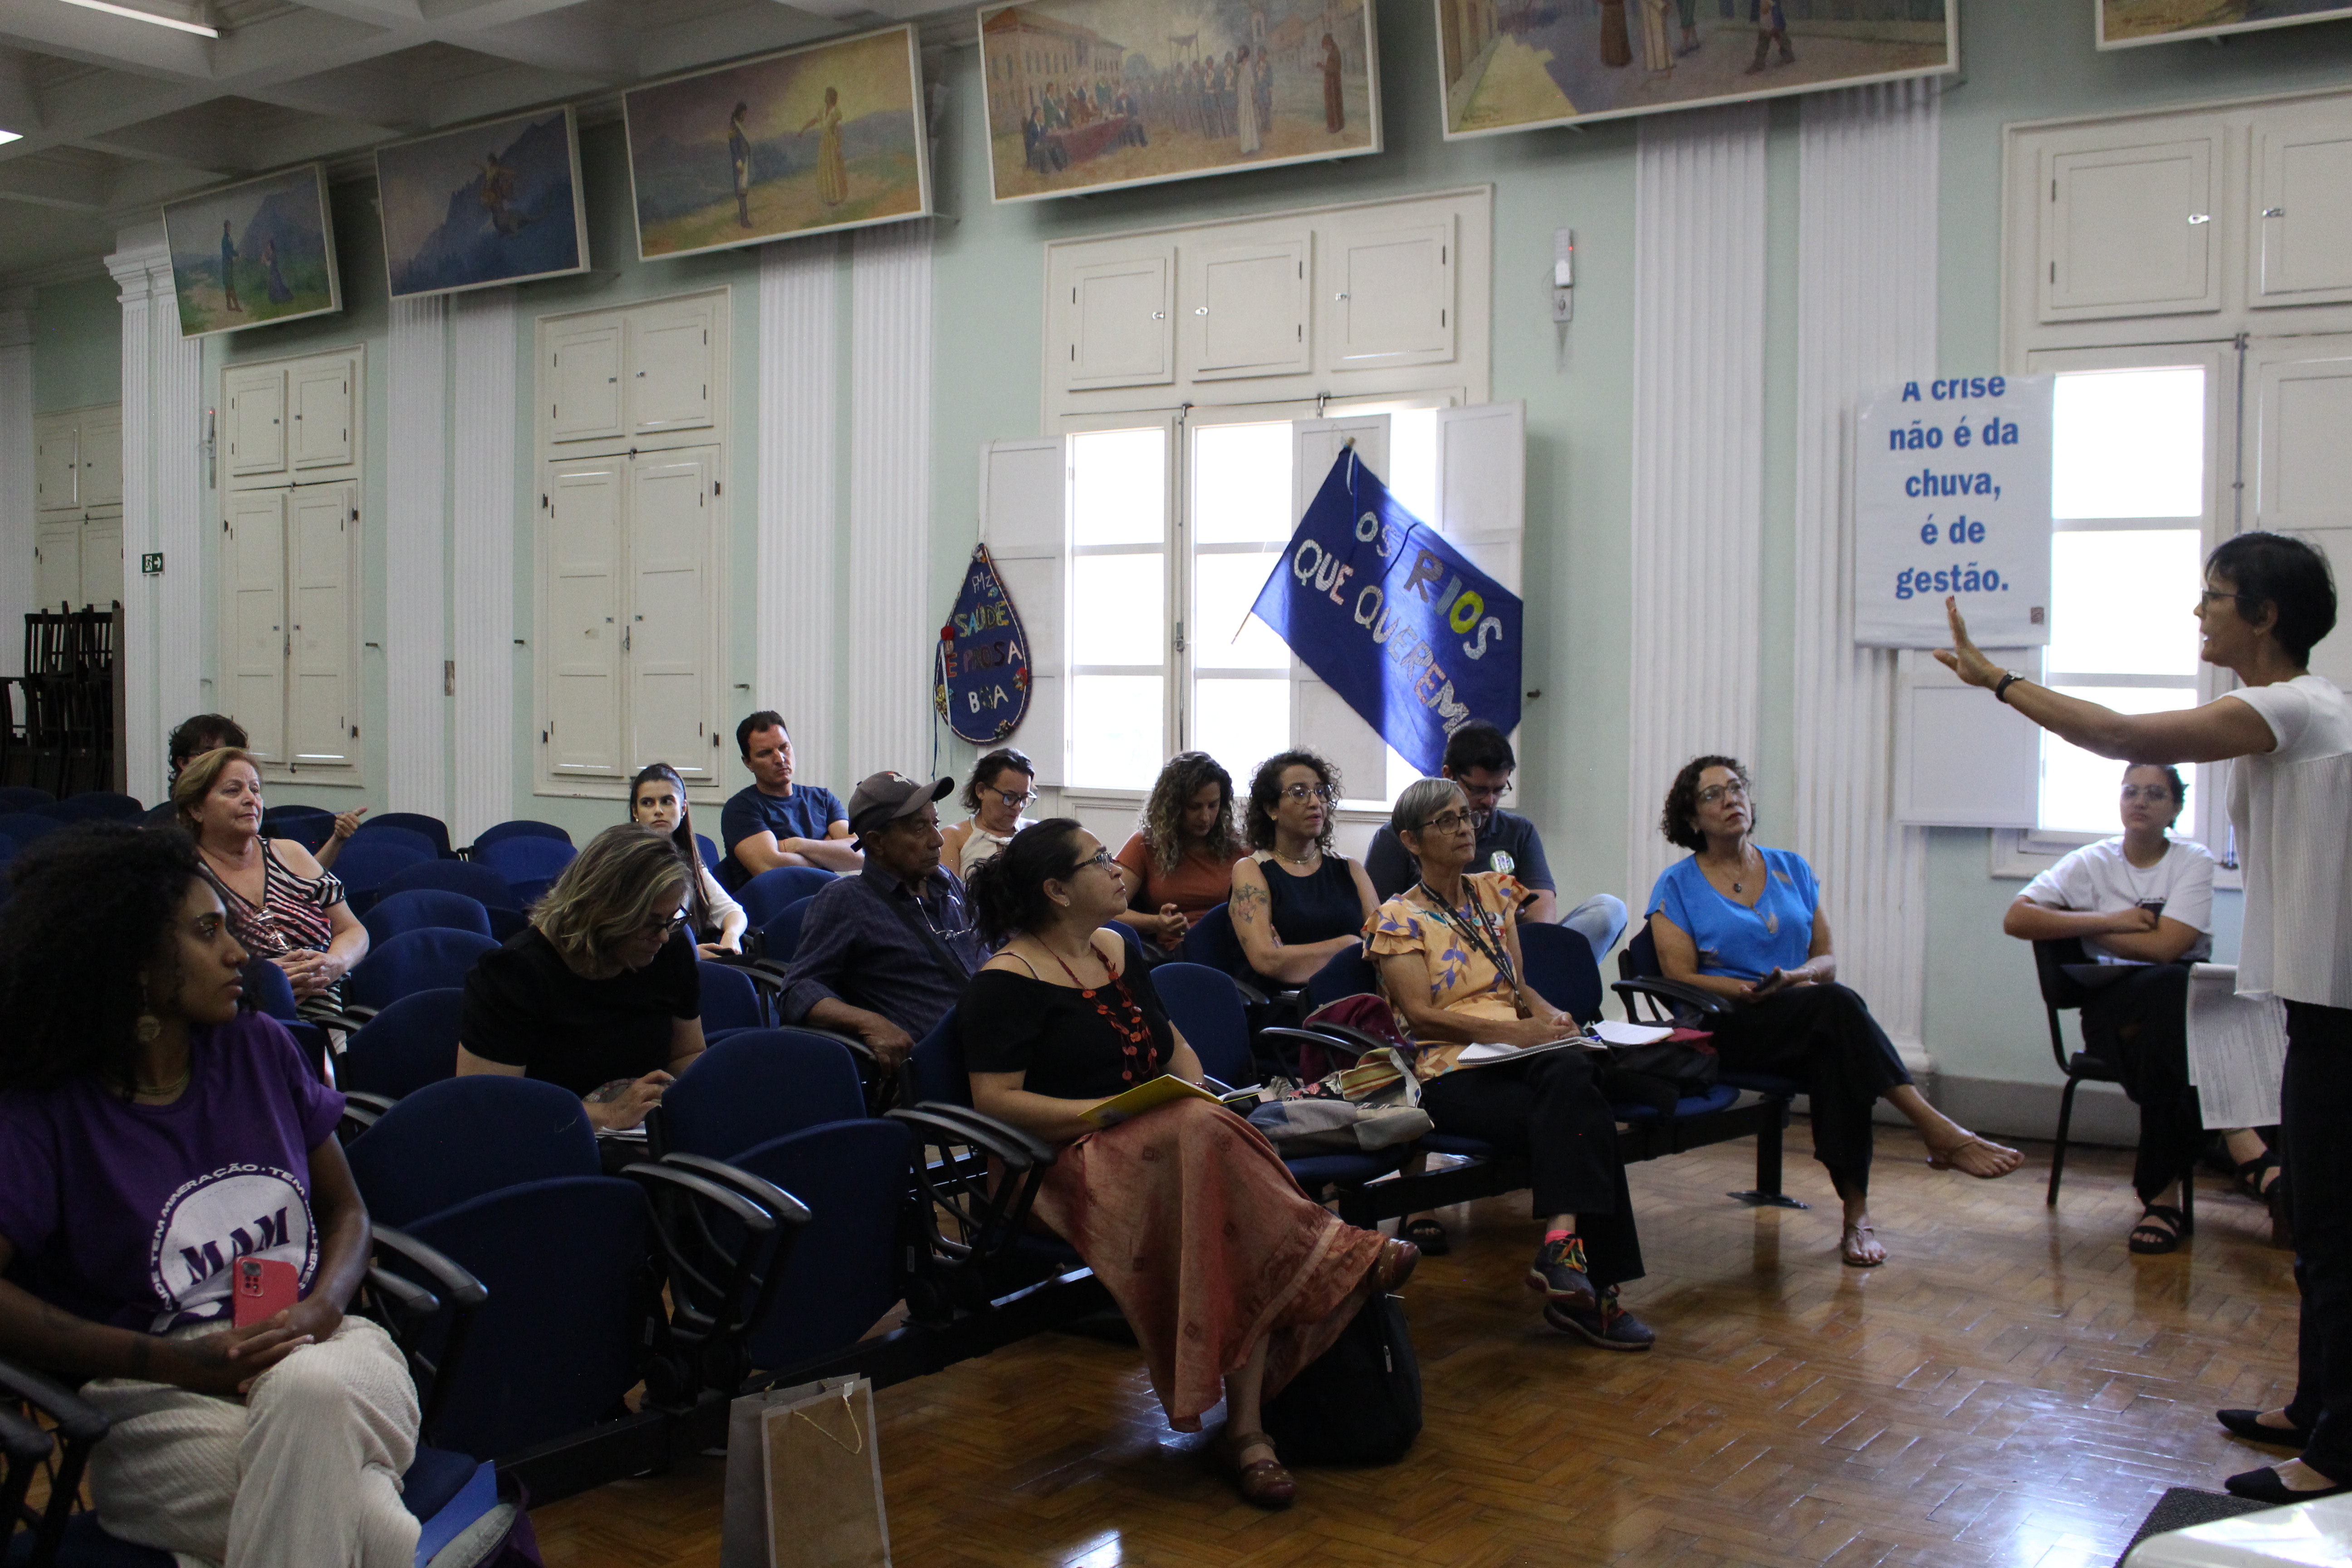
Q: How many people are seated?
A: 15